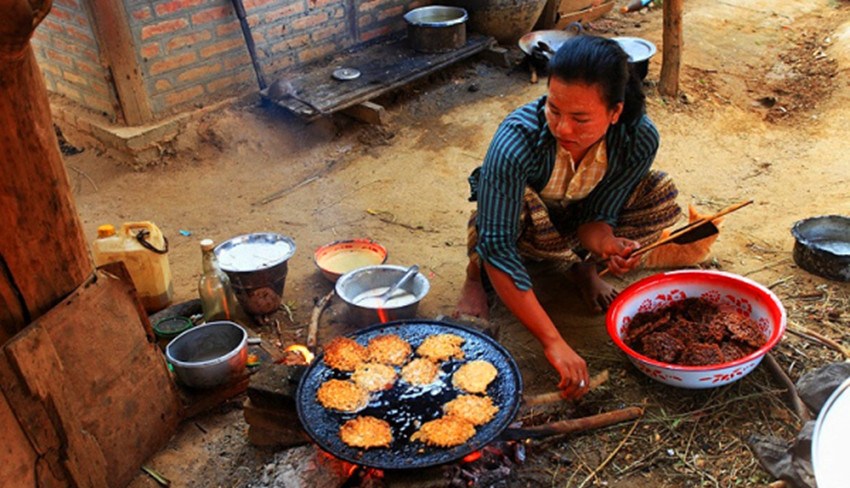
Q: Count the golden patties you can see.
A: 10